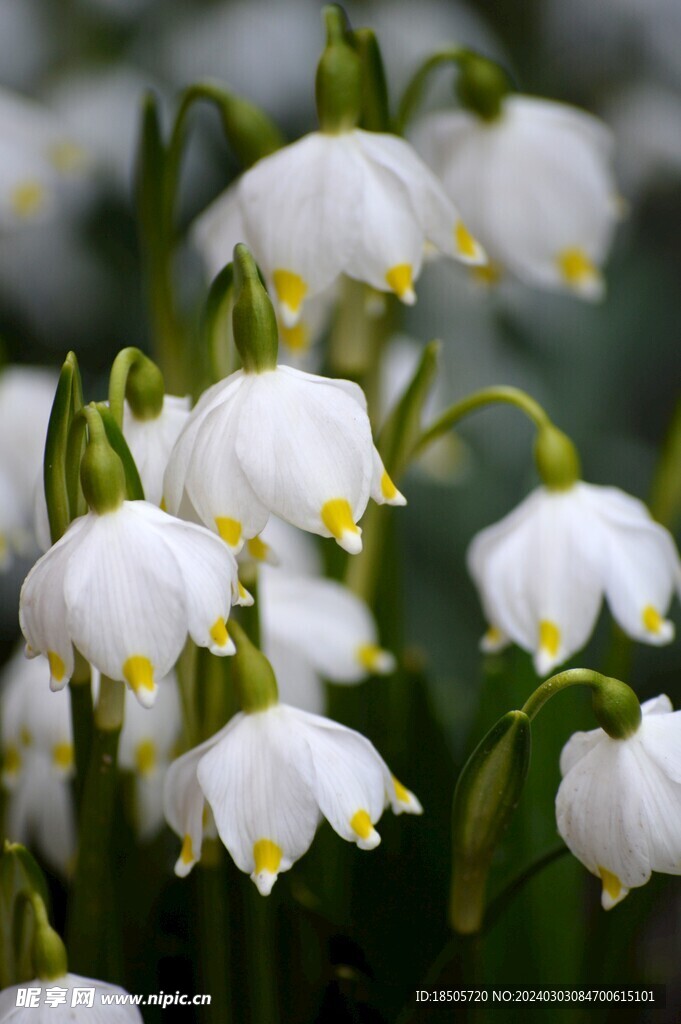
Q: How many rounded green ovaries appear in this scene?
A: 10